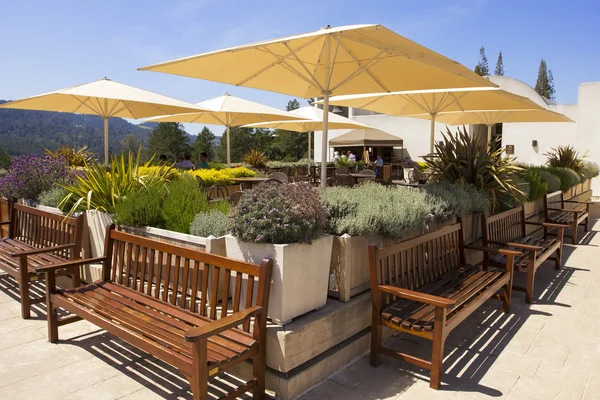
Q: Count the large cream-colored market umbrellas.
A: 6